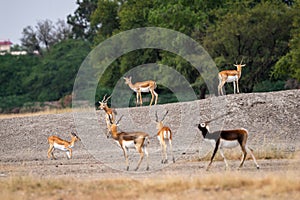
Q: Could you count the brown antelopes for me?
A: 6